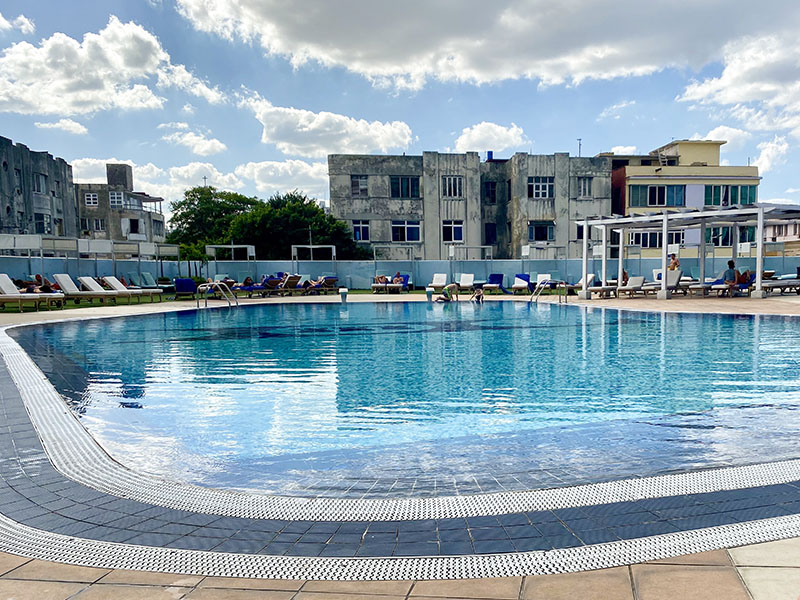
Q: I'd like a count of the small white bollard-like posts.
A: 2